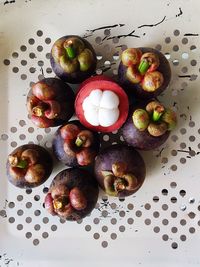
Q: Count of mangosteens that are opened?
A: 1